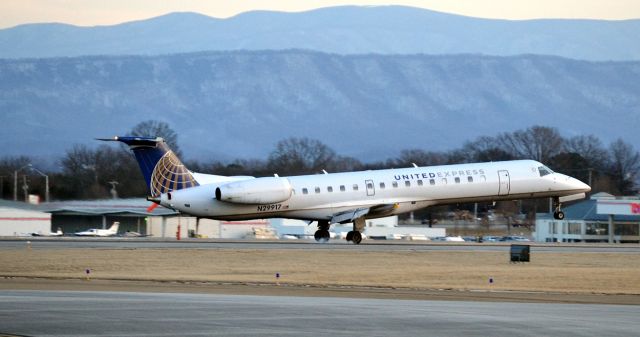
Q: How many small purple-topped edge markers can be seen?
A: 3